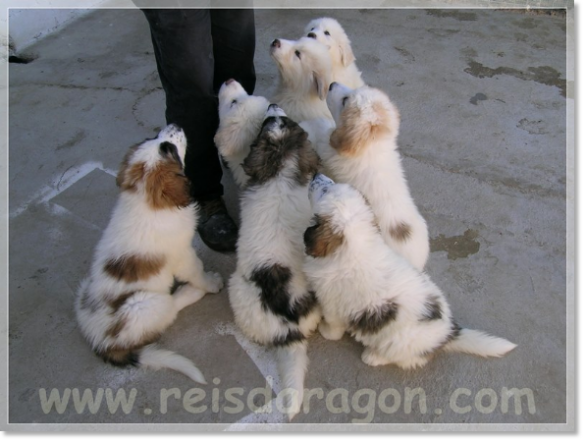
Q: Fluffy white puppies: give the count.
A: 7